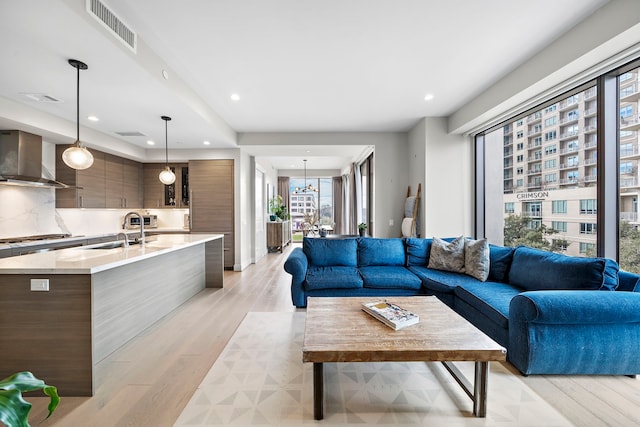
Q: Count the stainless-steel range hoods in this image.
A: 1